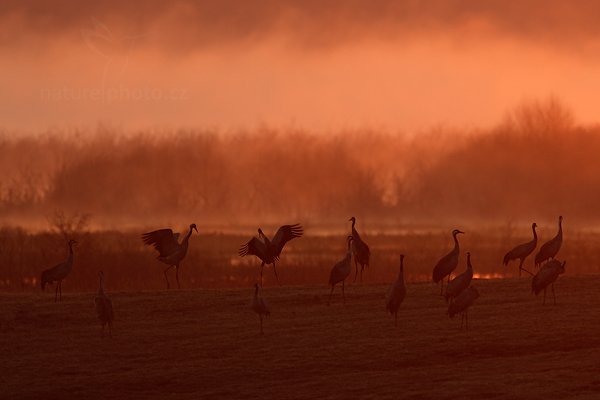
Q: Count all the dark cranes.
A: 14